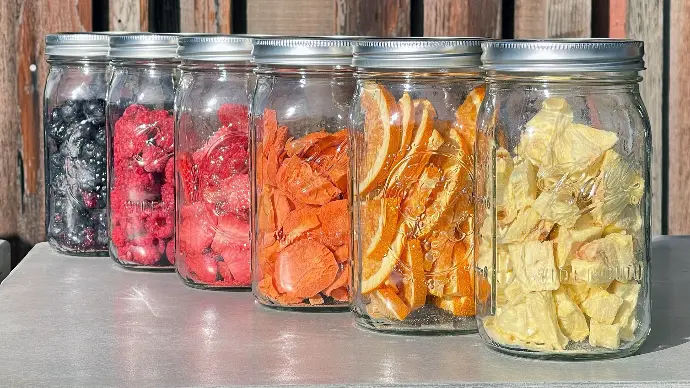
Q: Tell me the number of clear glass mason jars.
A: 6